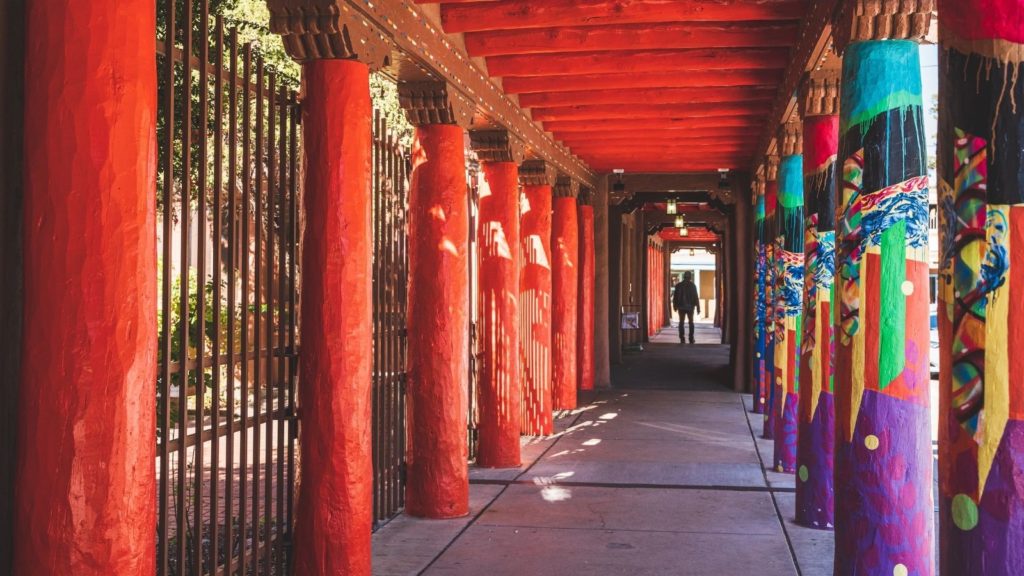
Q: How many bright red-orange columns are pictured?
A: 7